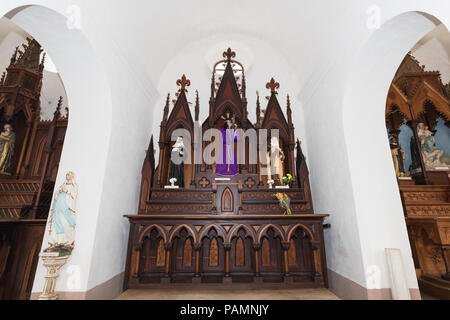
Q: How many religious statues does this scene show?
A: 7